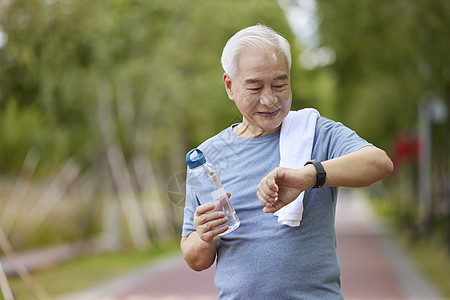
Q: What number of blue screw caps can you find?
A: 1